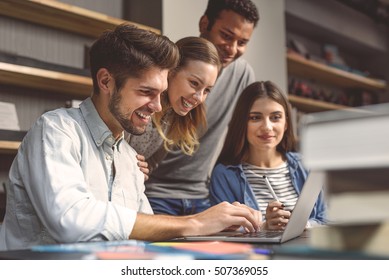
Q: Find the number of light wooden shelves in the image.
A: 5